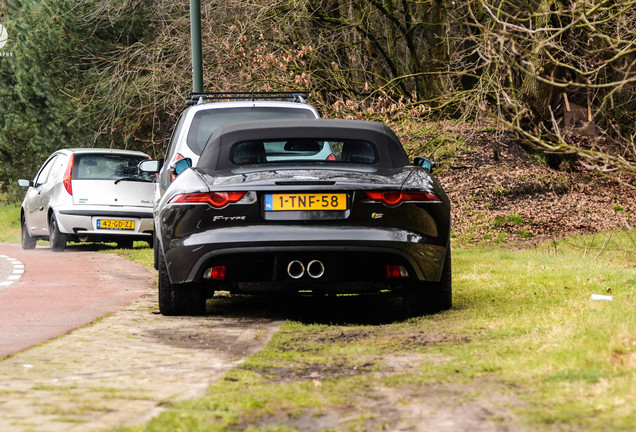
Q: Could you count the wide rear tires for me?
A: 2